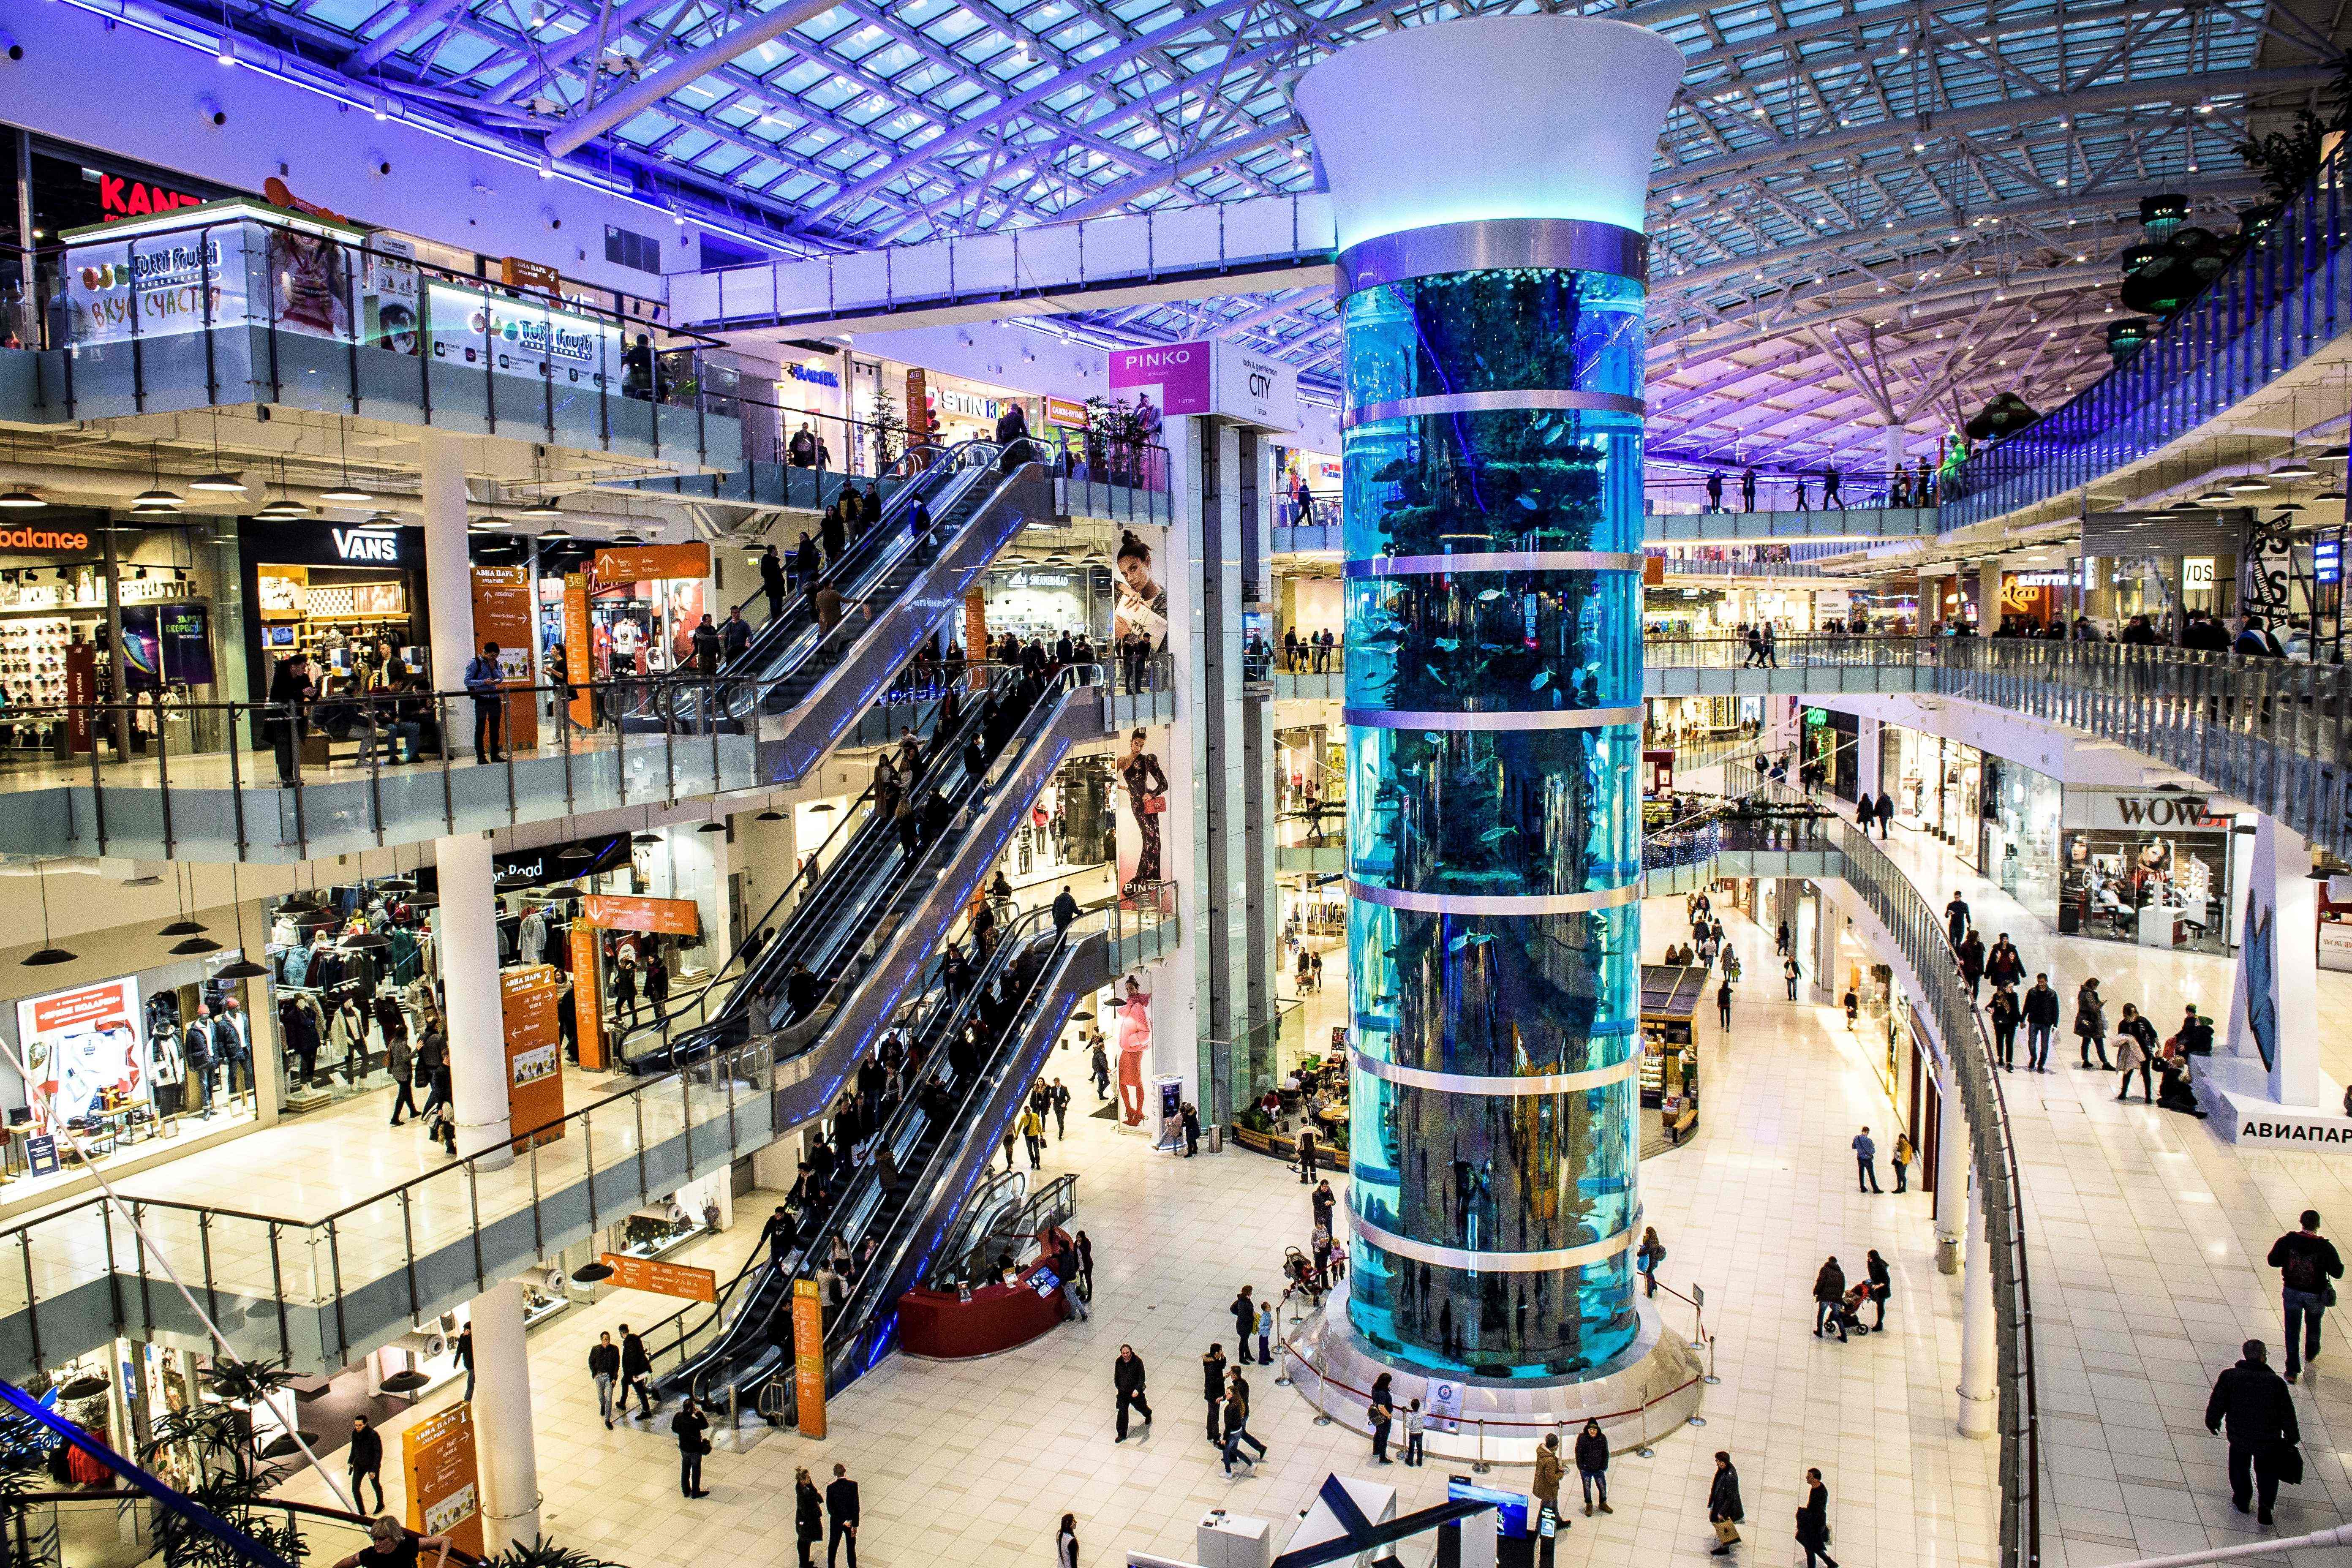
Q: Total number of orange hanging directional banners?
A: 3